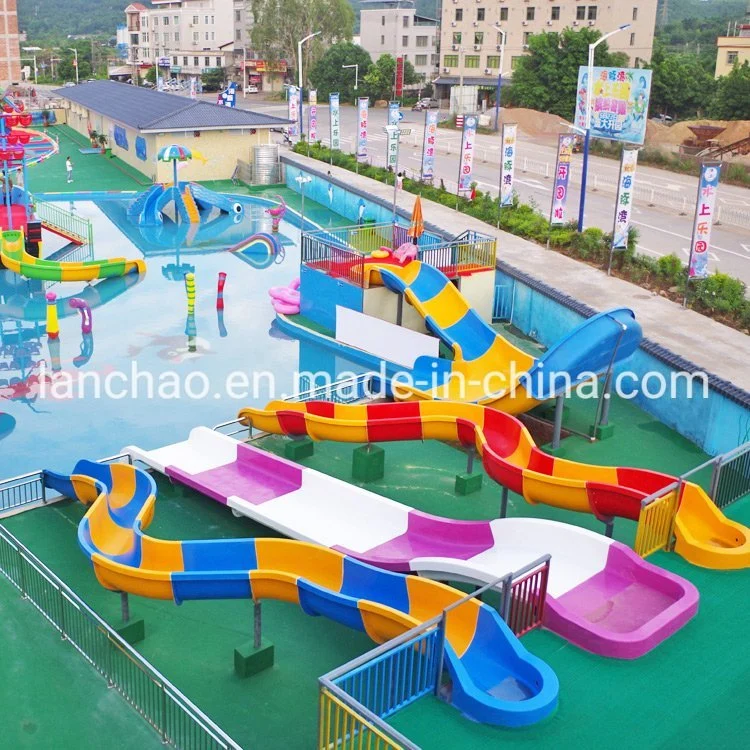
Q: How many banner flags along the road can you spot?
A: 11